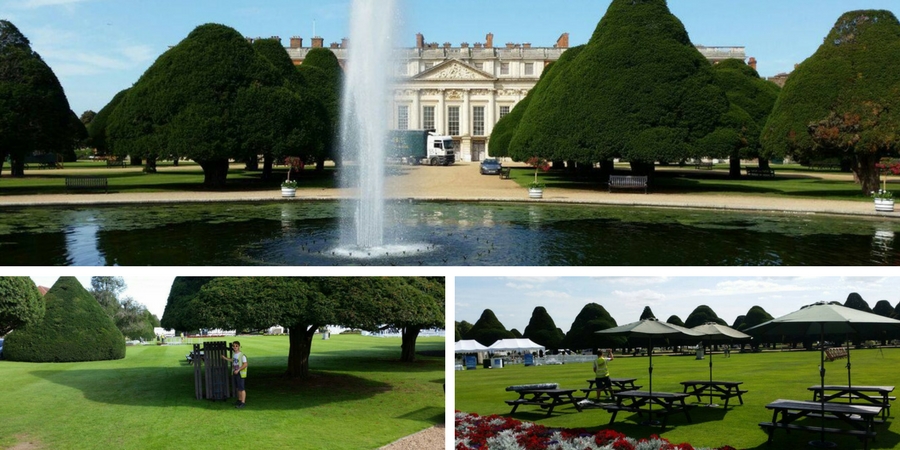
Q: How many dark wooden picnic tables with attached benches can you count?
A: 6